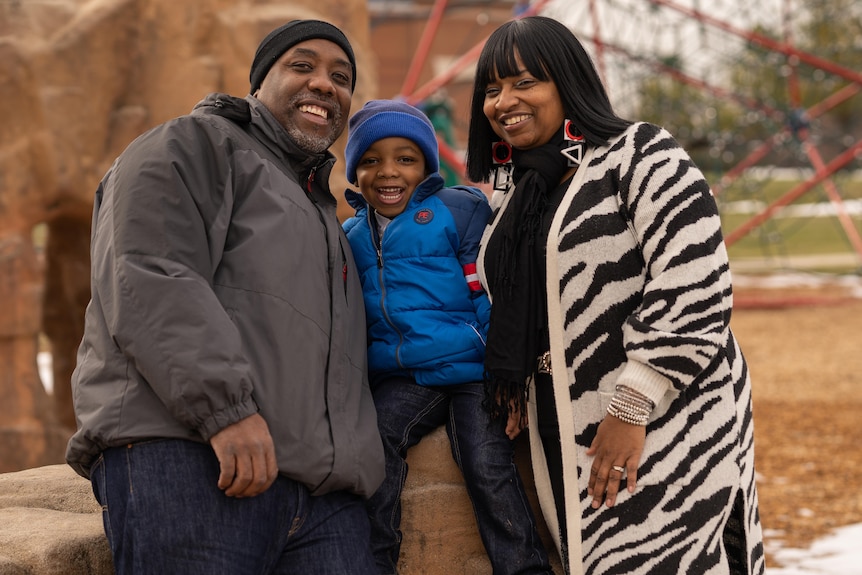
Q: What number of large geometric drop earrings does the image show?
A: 2